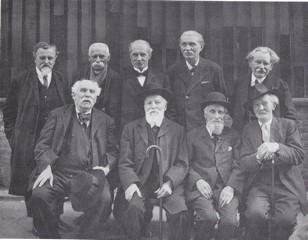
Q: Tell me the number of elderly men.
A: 9